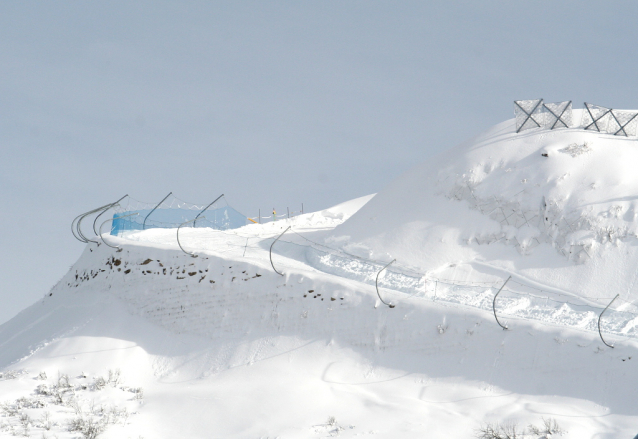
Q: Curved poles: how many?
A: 12